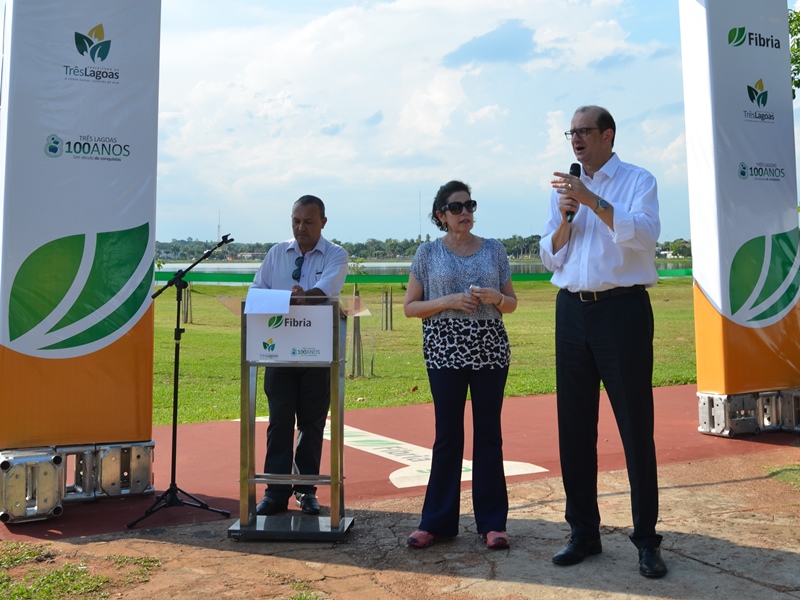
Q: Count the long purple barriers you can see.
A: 0